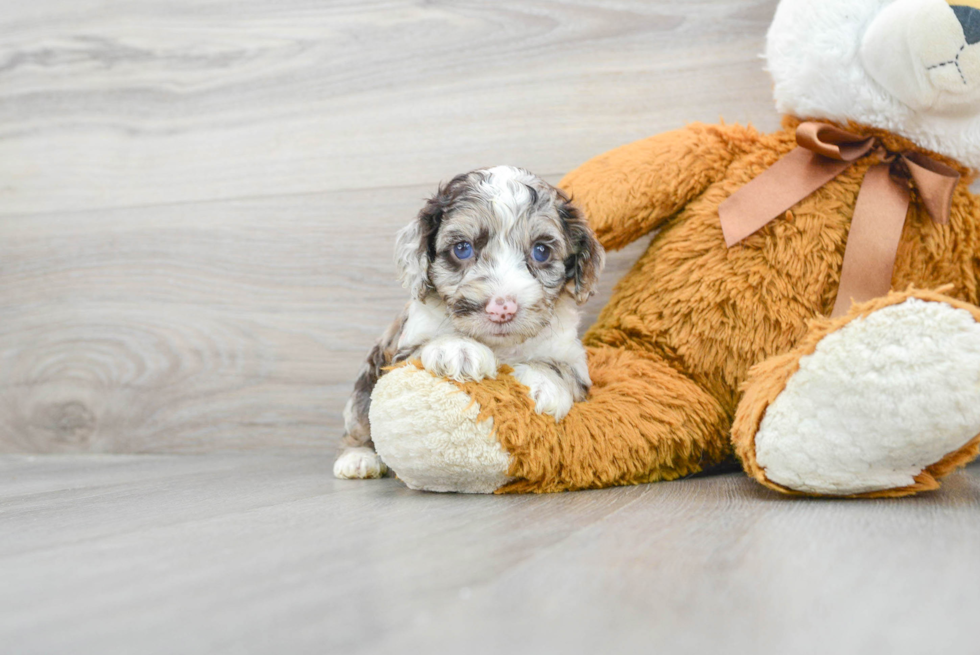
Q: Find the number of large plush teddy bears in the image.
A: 1